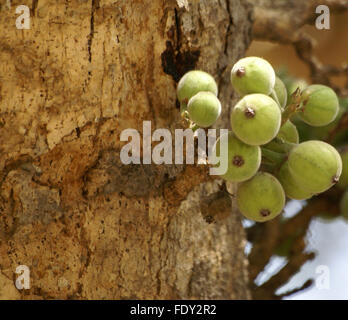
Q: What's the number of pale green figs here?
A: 11